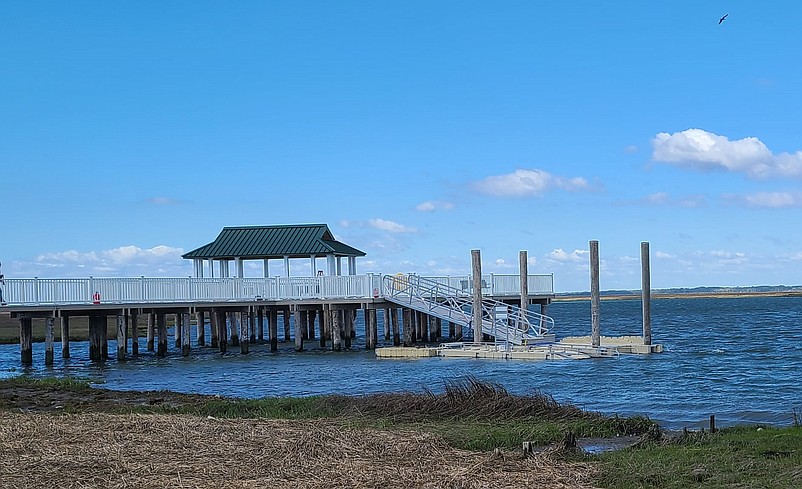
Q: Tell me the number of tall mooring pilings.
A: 4